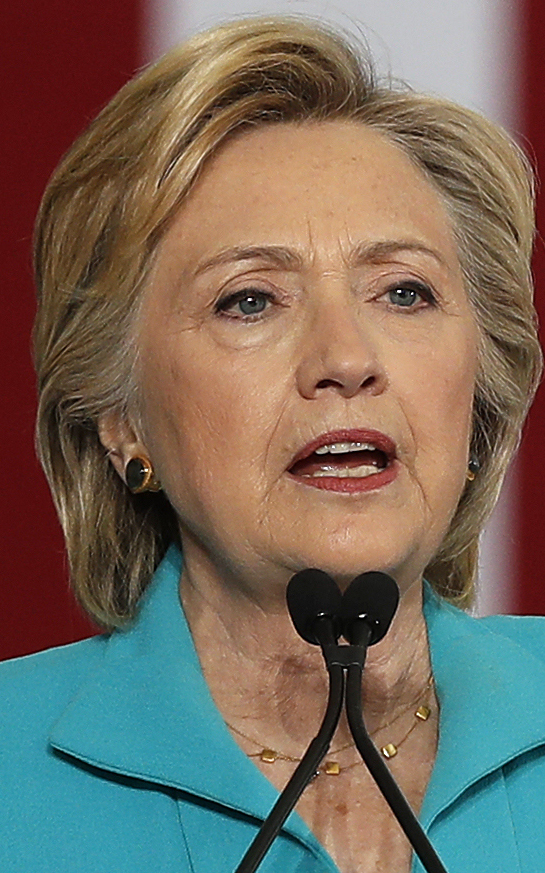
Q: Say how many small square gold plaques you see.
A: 4